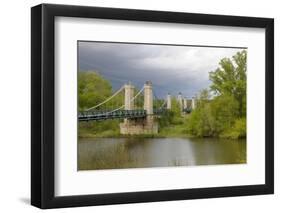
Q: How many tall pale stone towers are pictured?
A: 6